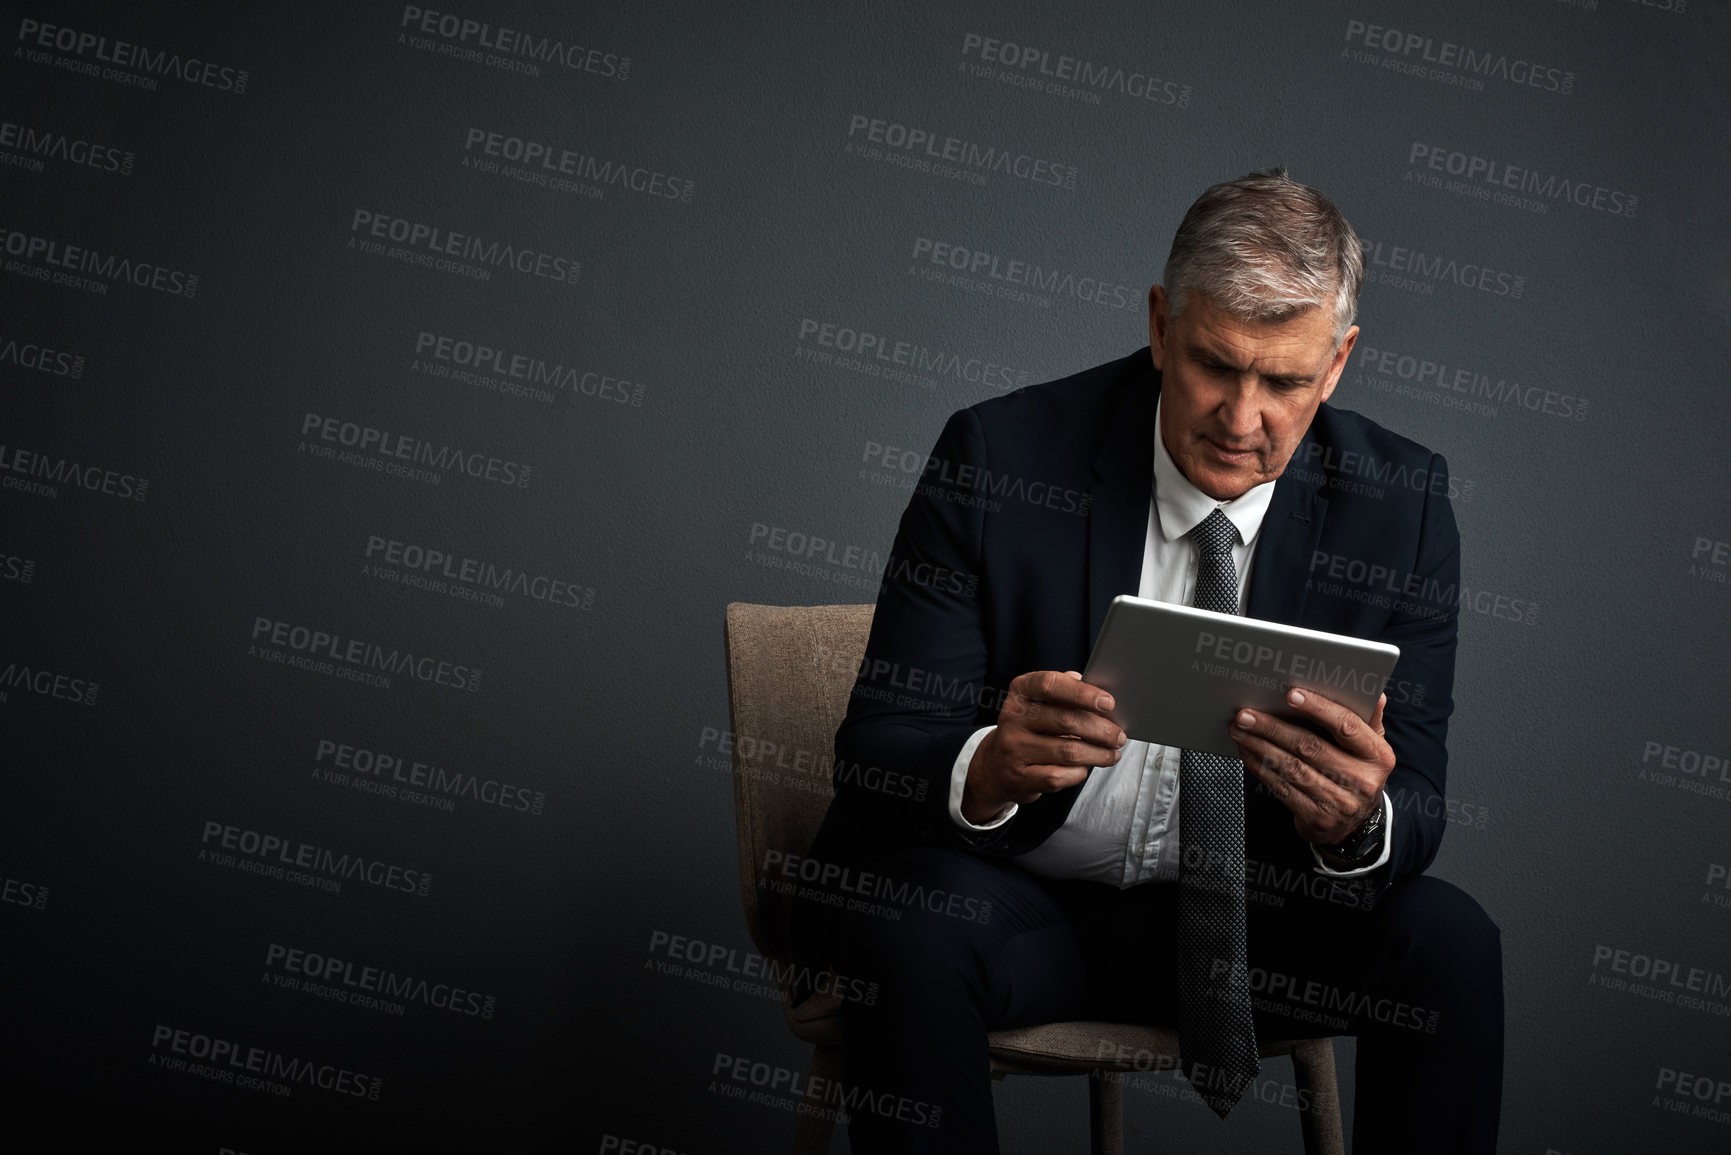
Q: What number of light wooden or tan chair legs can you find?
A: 3